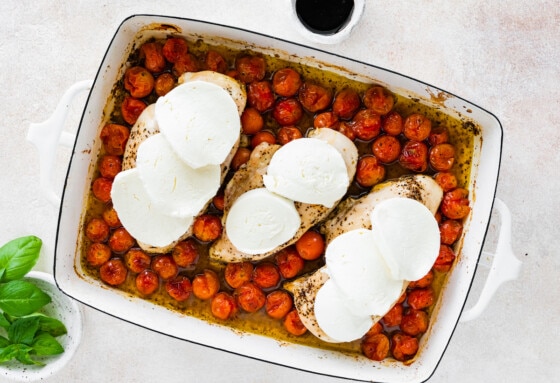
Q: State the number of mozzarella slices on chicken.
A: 8